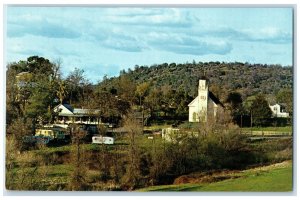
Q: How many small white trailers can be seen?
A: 1